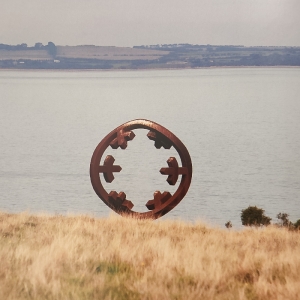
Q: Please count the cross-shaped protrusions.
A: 6